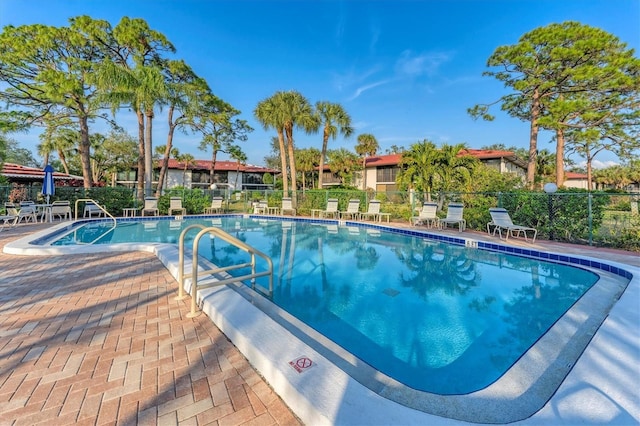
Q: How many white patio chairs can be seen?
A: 15